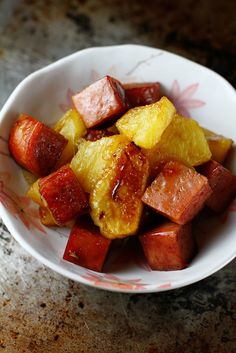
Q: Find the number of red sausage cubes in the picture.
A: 8